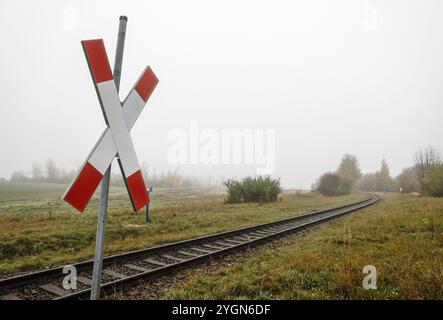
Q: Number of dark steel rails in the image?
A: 2